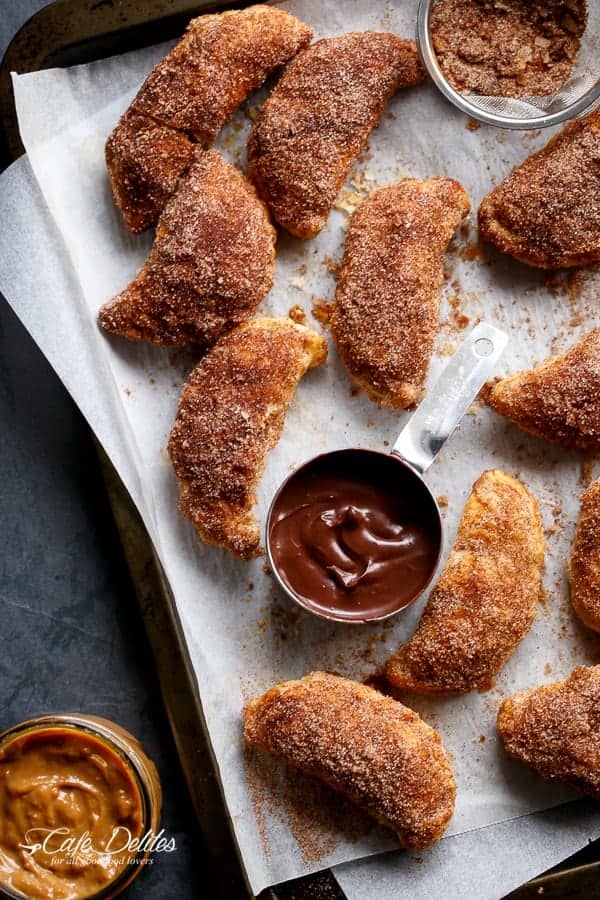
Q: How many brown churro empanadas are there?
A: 11